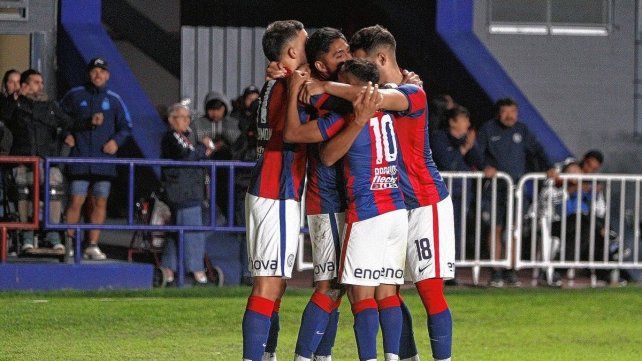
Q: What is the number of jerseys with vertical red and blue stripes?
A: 4